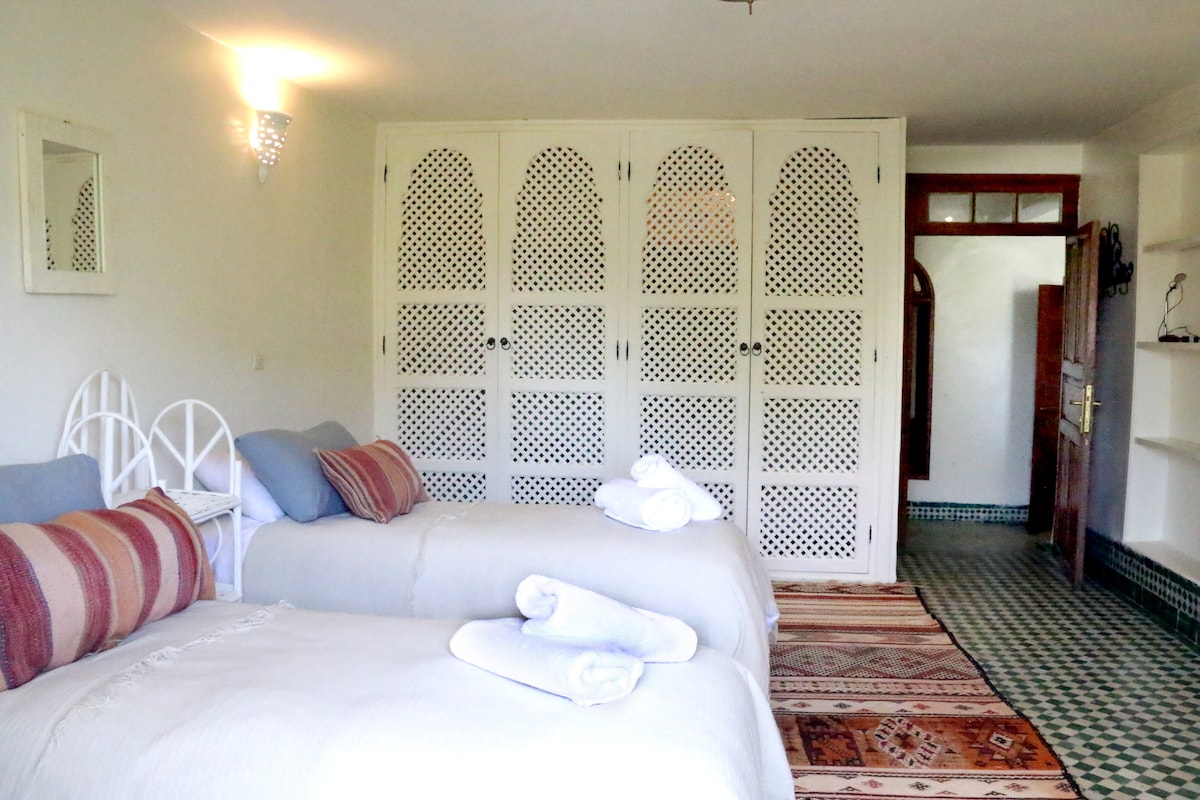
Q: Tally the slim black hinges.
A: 9